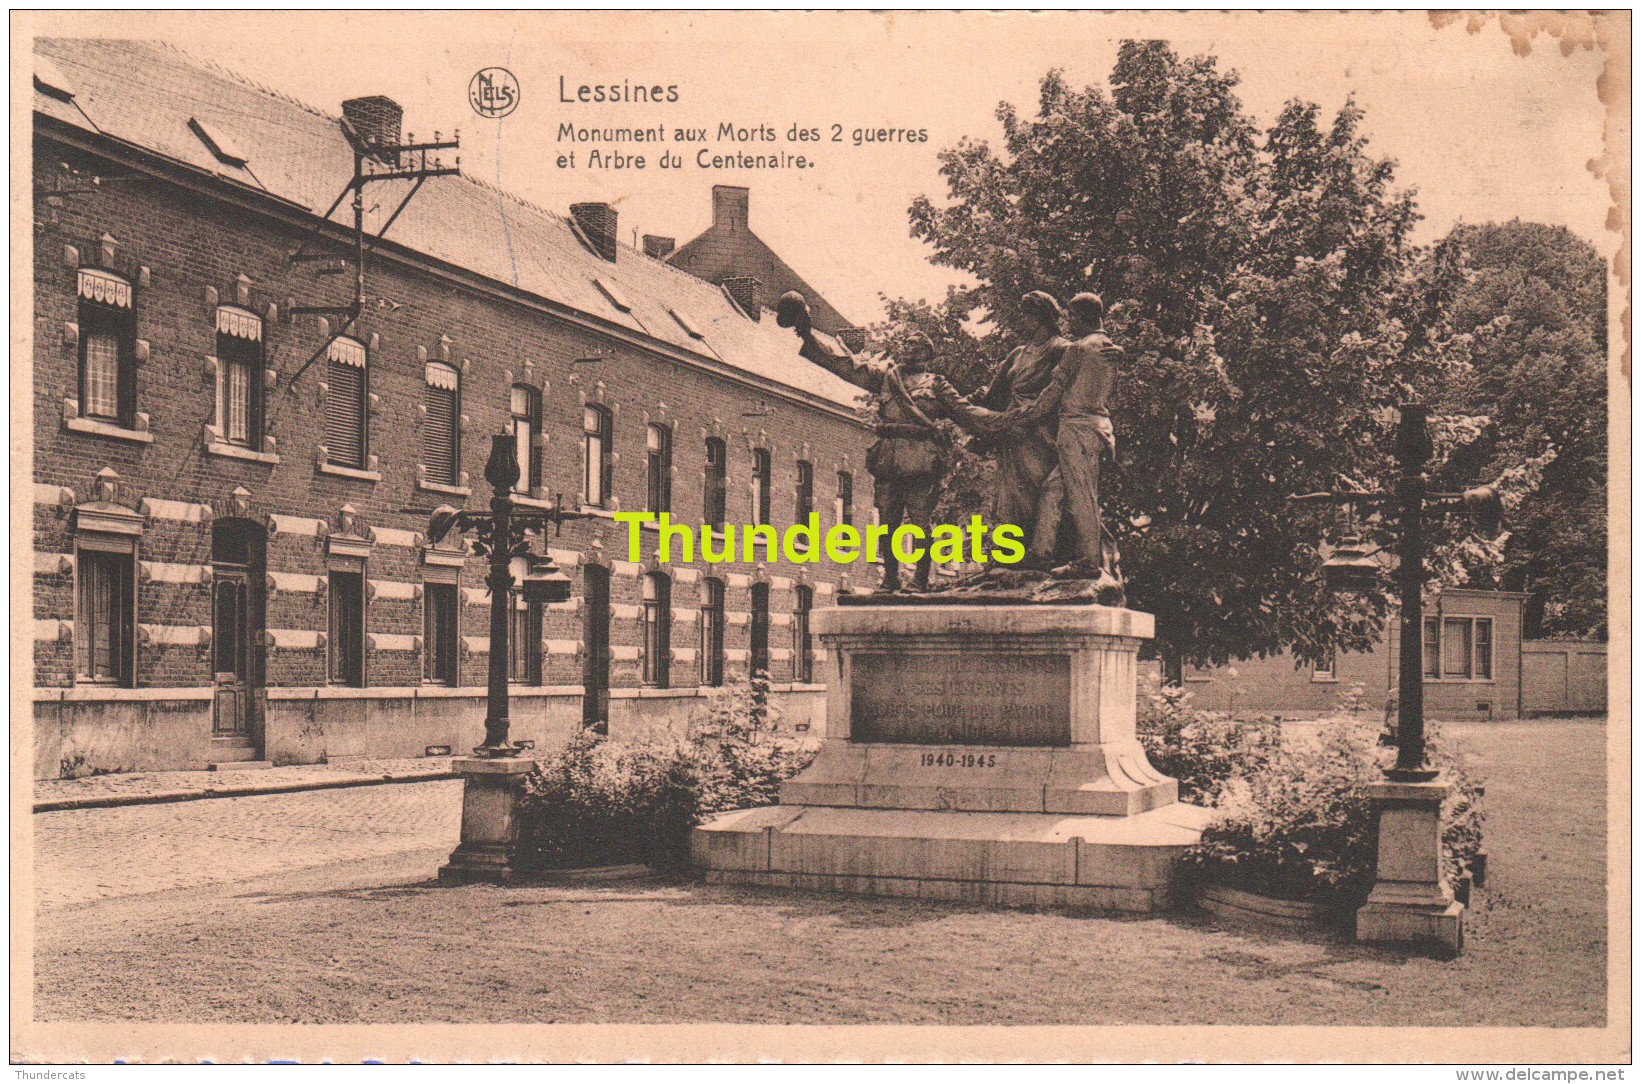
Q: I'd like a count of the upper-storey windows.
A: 11